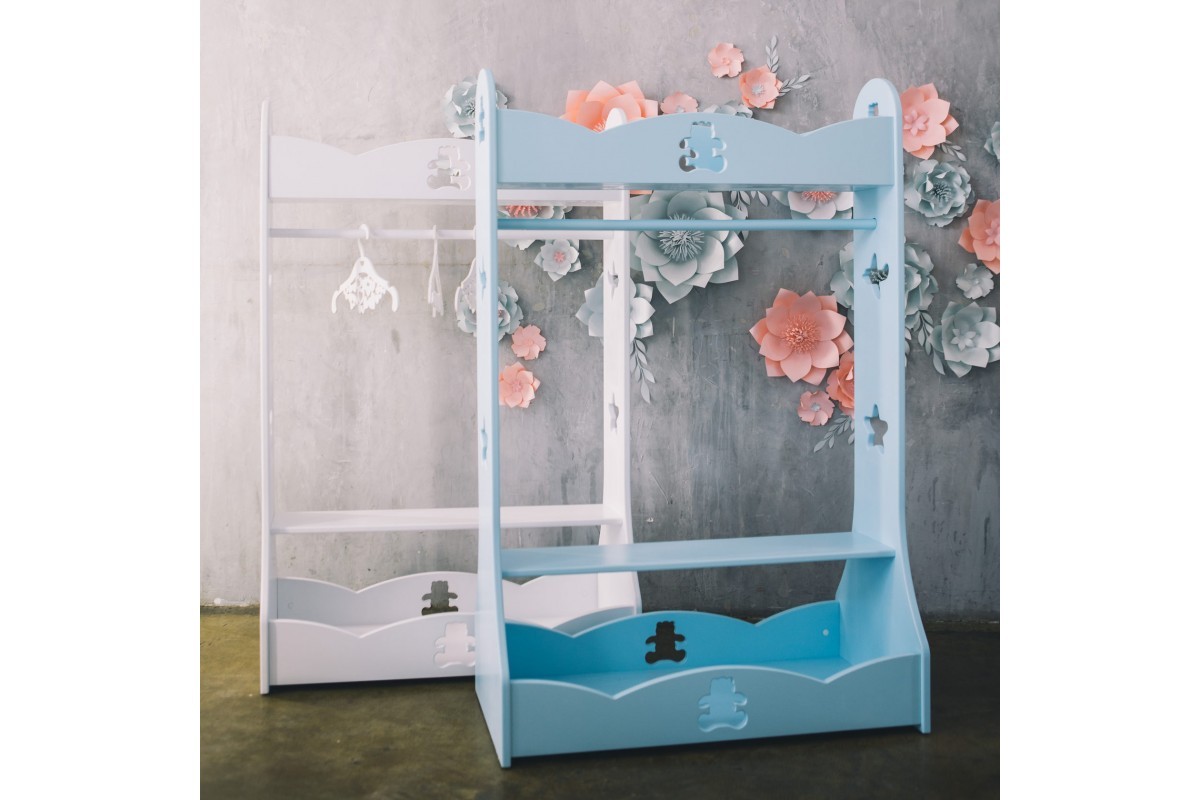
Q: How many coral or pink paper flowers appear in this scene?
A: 11